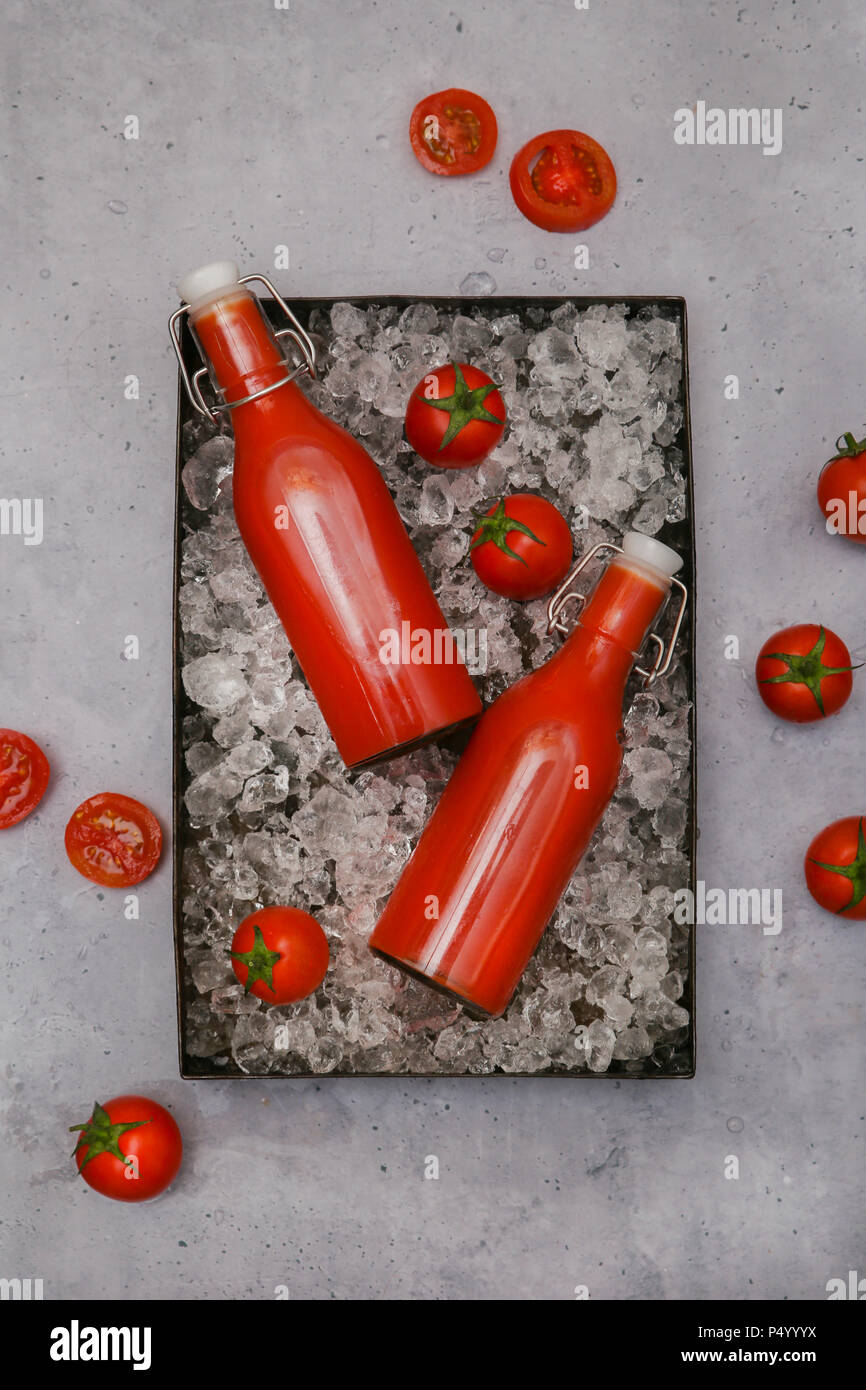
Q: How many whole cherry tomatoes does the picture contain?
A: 7